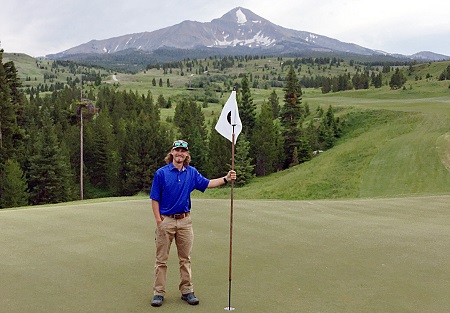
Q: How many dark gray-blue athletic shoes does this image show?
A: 2